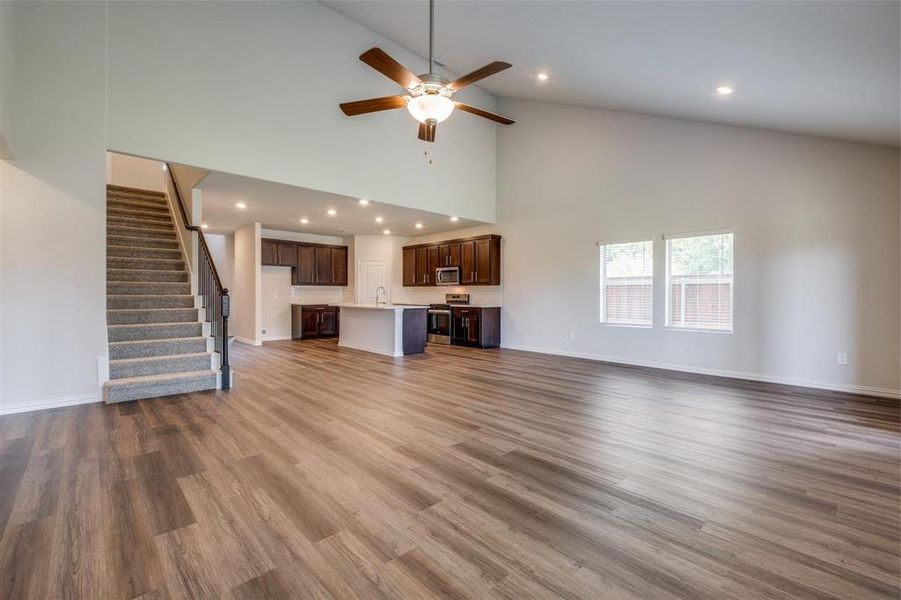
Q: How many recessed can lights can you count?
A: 11